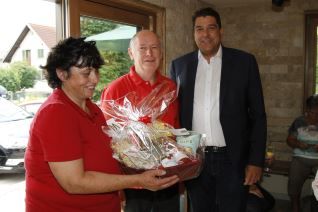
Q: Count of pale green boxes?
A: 1